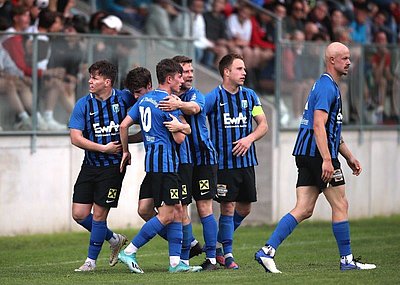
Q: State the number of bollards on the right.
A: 0